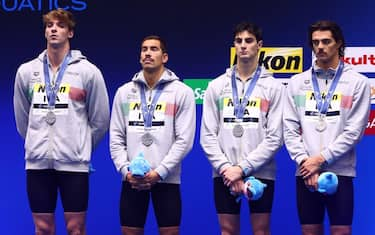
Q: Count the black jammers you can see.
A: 4